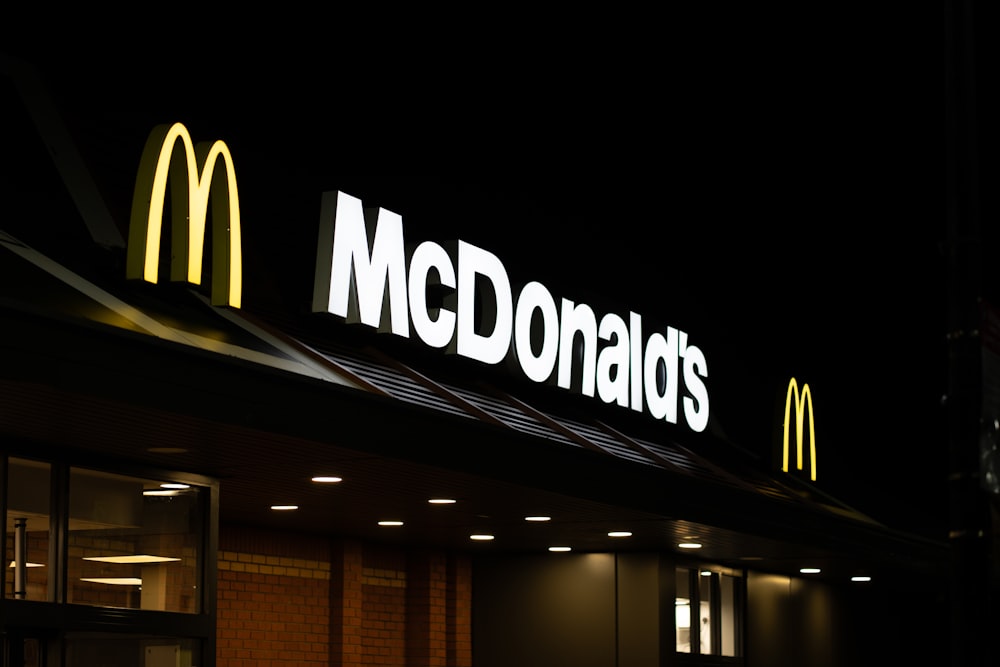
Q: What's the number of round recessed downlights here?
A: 11